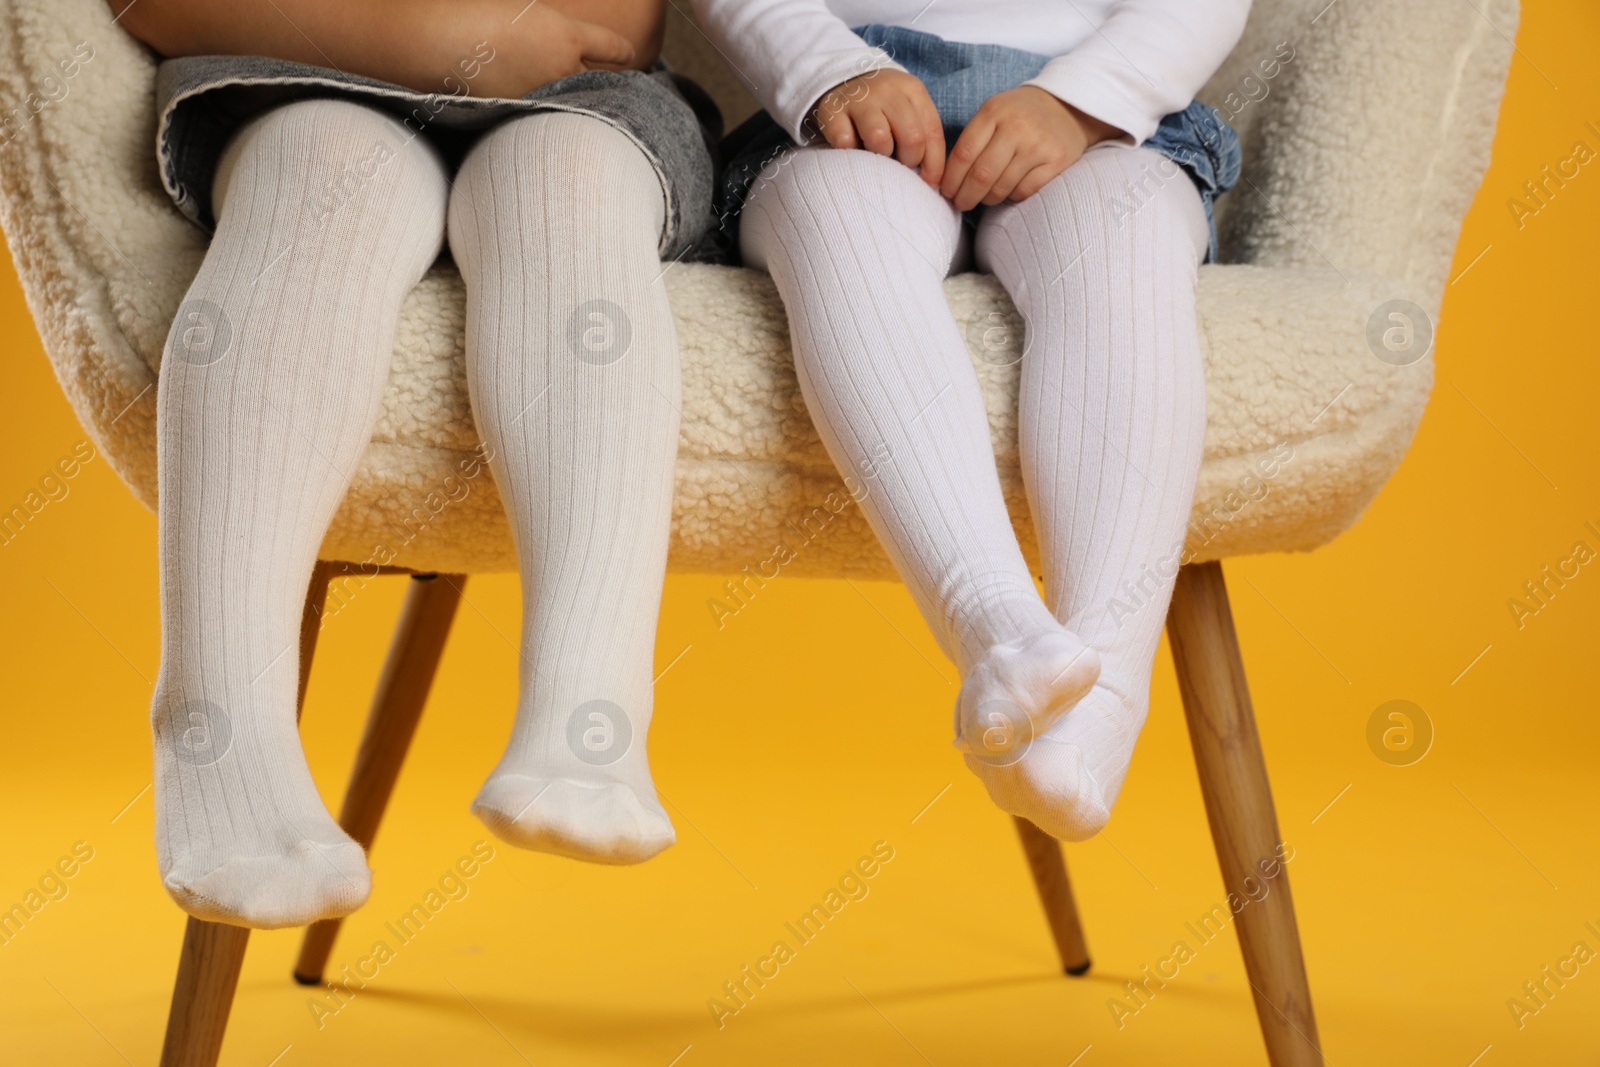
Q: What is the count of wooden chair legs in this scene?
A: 4